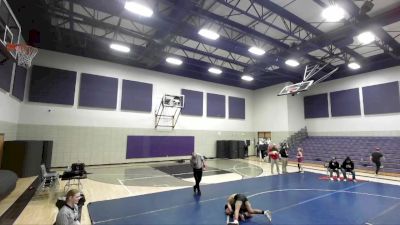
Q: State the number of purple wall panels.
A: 12